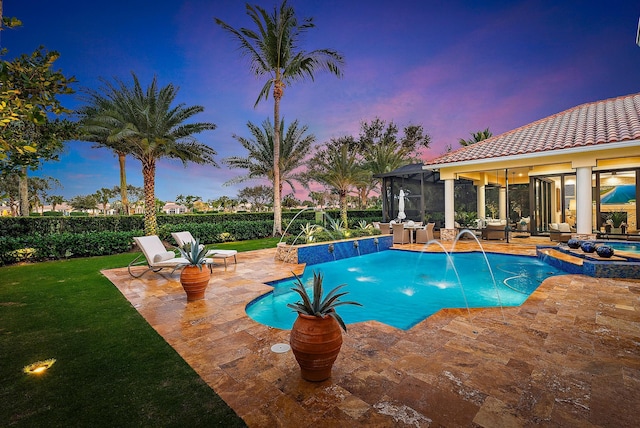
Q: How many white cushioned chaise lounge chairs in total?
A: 2